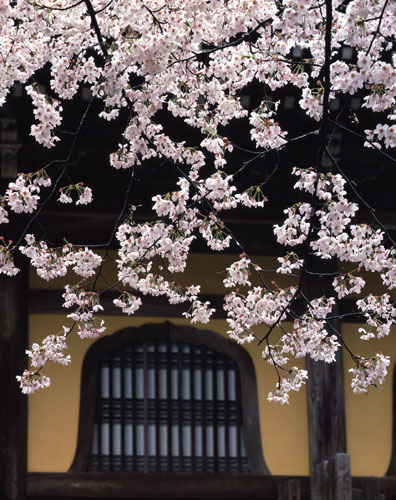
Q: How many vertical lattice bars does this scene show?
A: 13